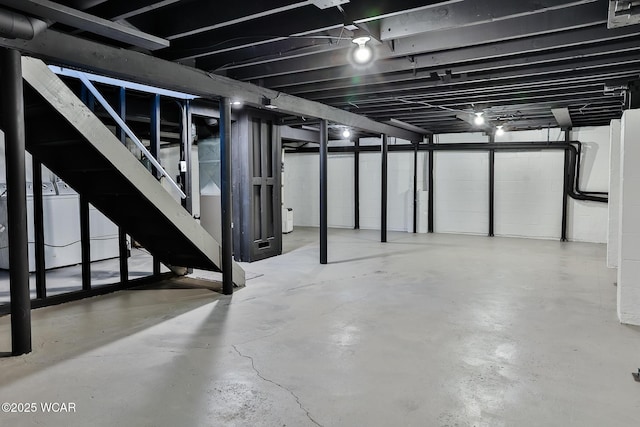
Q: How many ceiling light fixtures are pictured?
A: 5